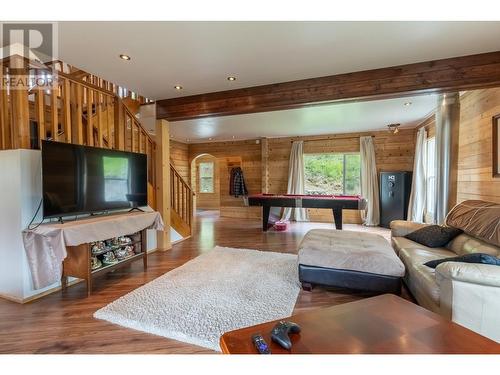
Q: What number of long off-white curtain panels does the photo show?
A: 4